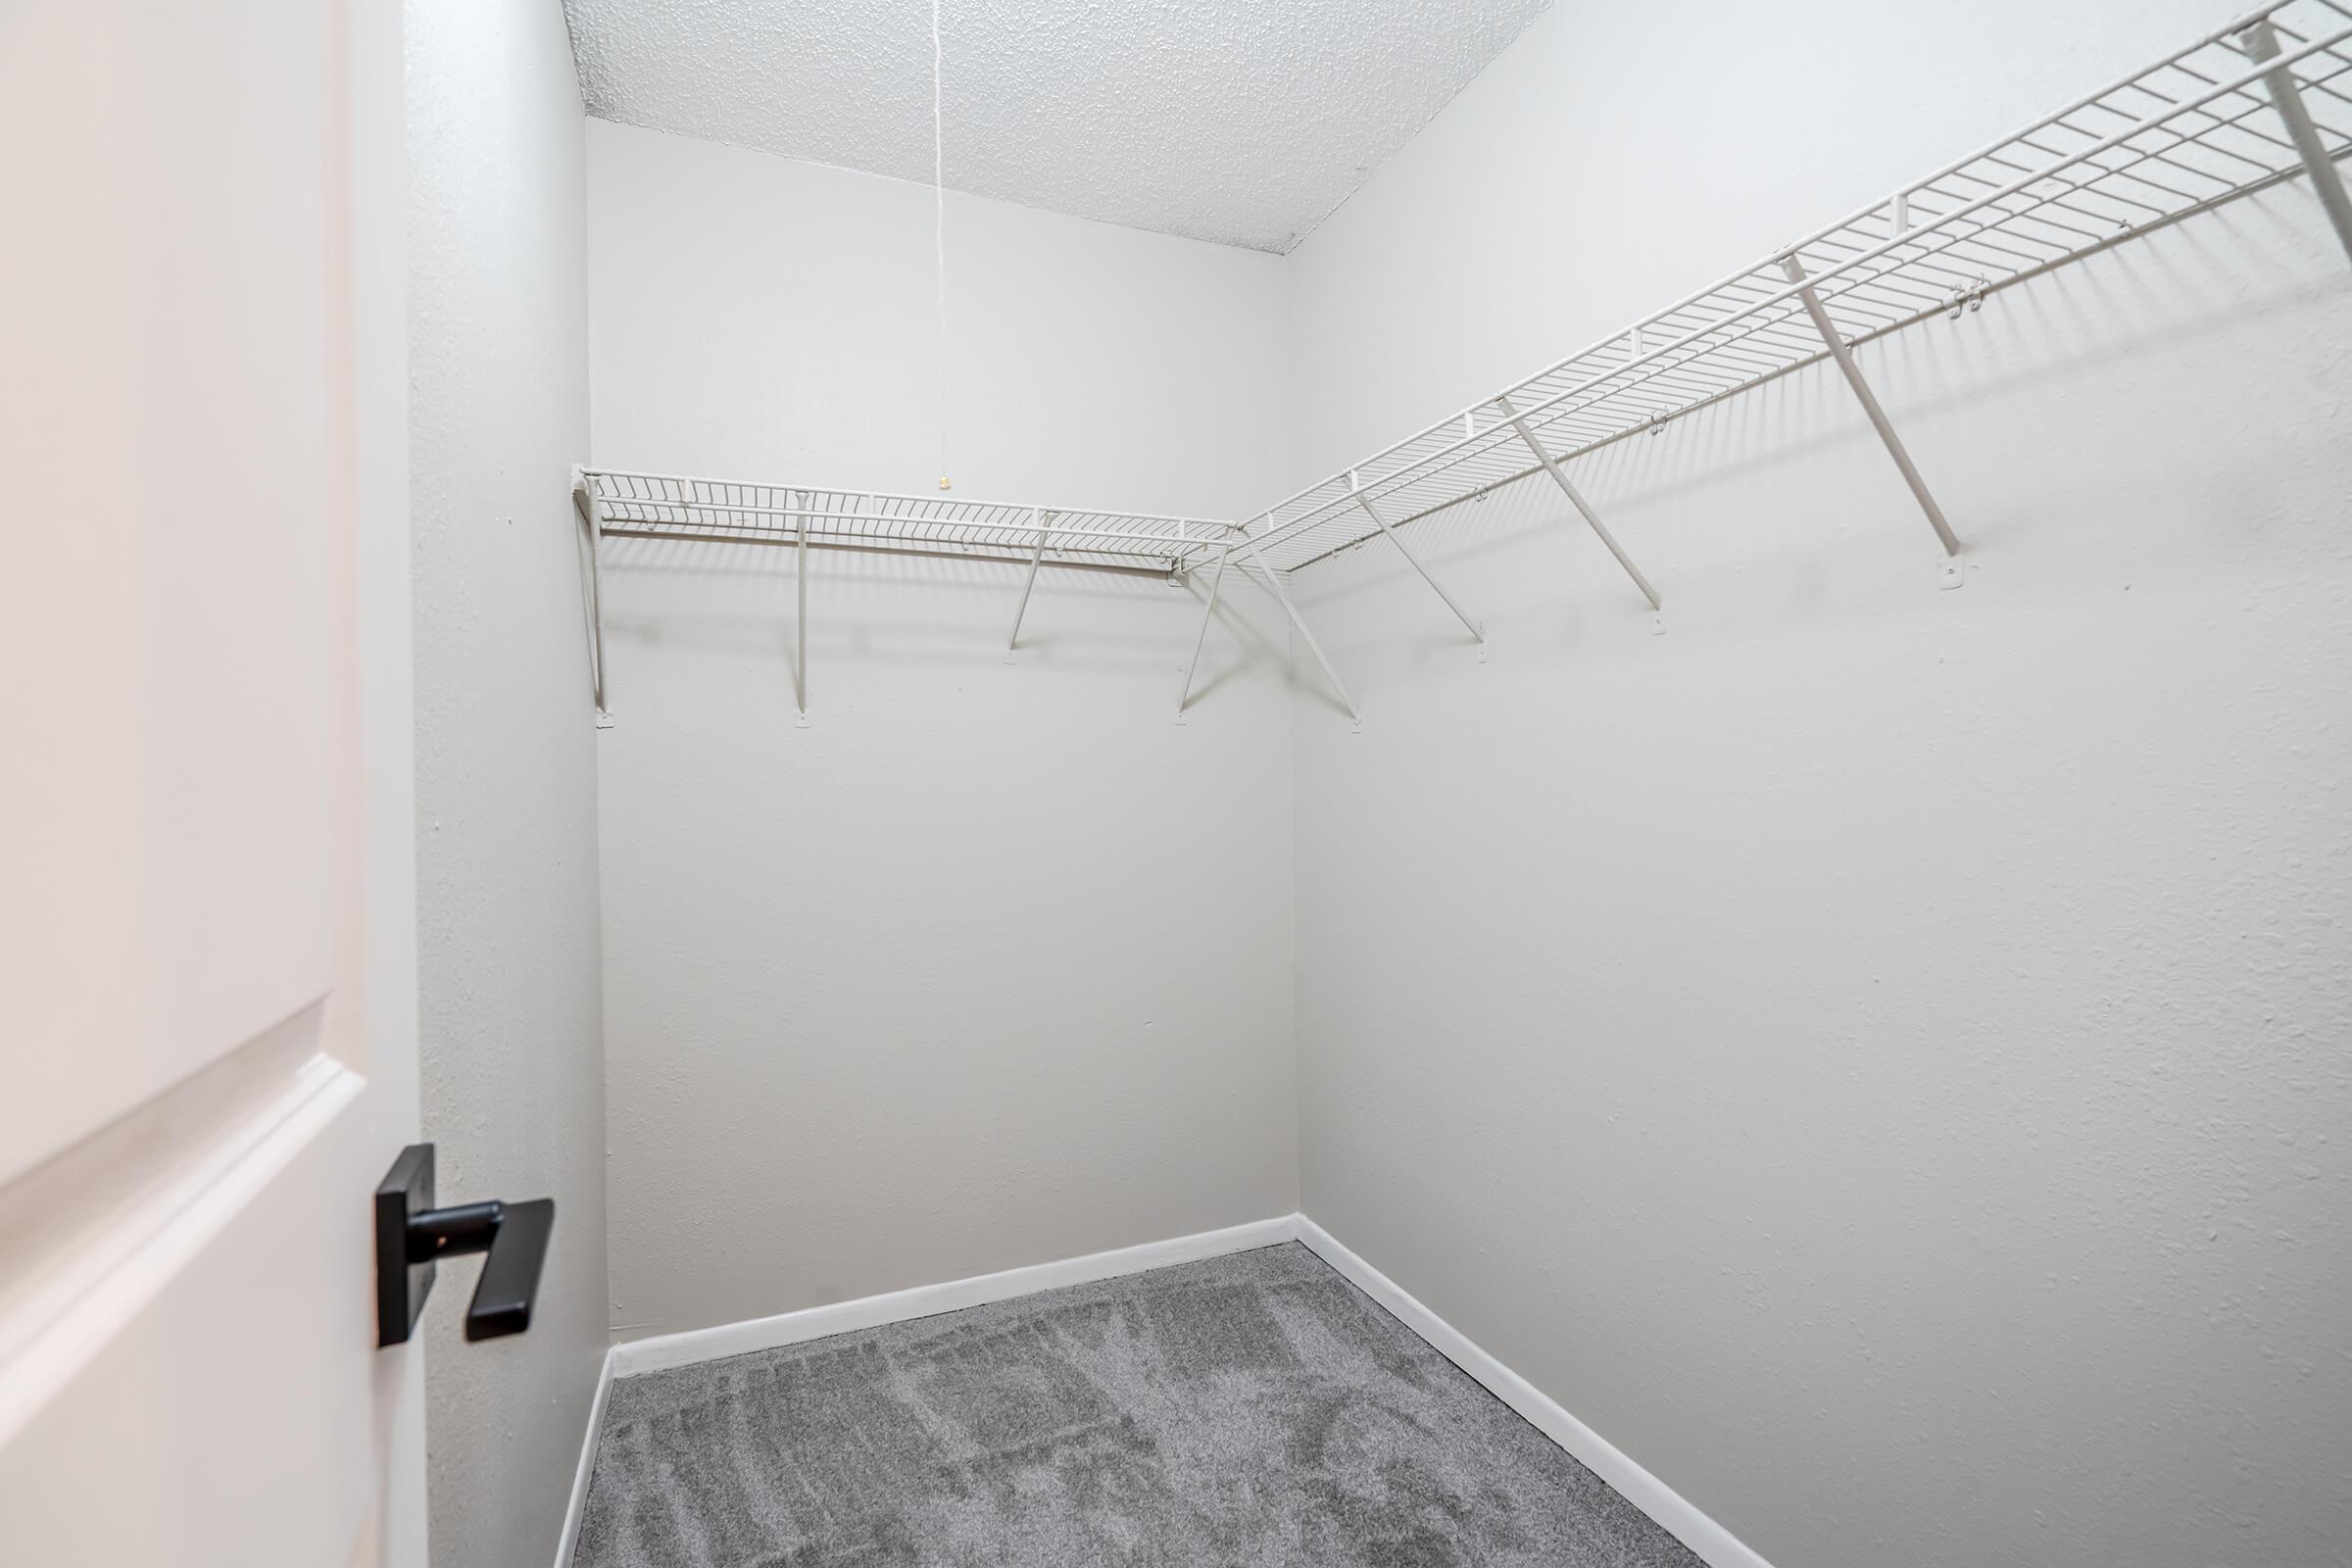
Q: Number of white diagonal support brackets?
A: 9